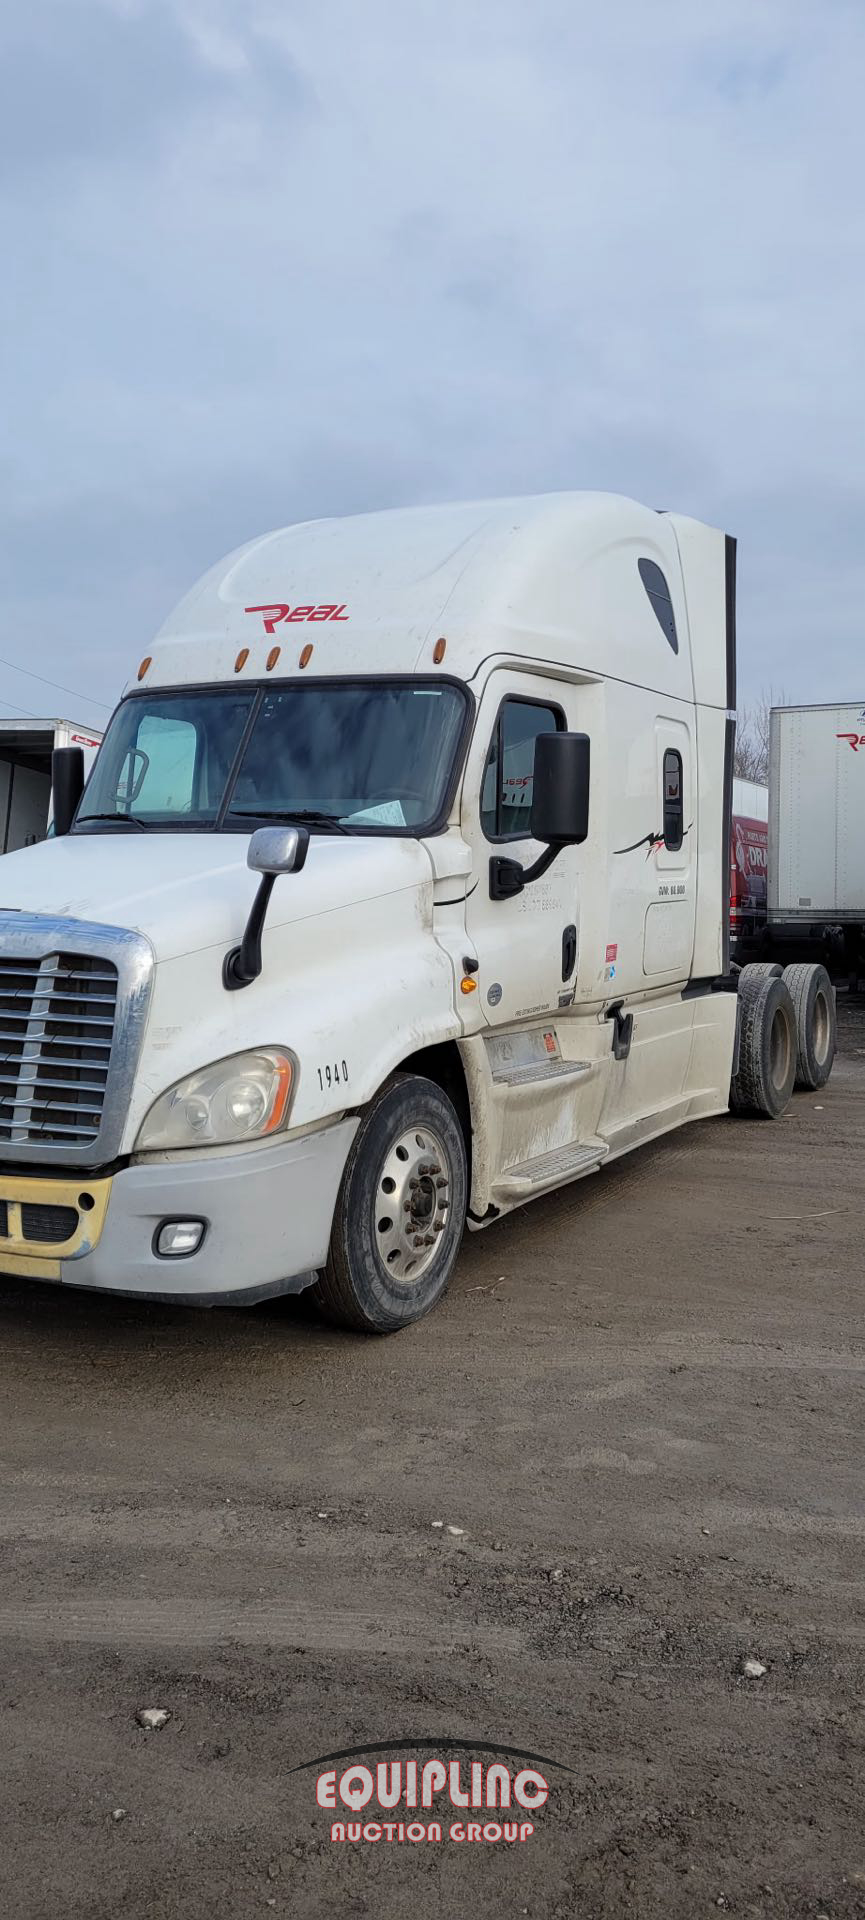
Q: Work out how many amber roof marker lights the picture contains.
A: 5